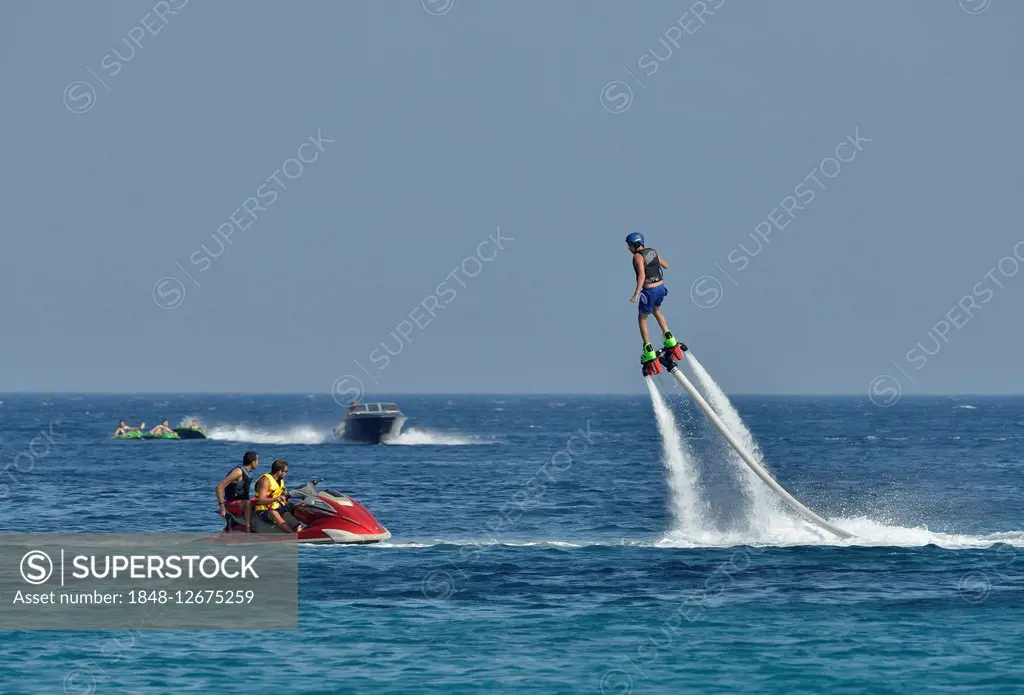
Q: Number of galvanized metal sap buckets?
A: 0